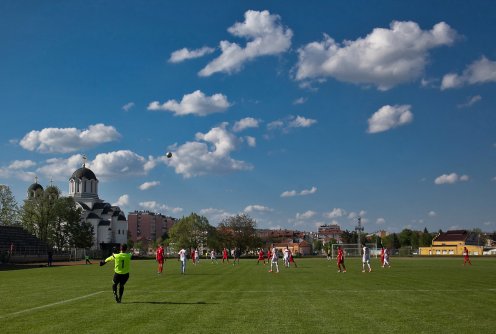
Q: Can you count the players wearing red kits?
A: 9